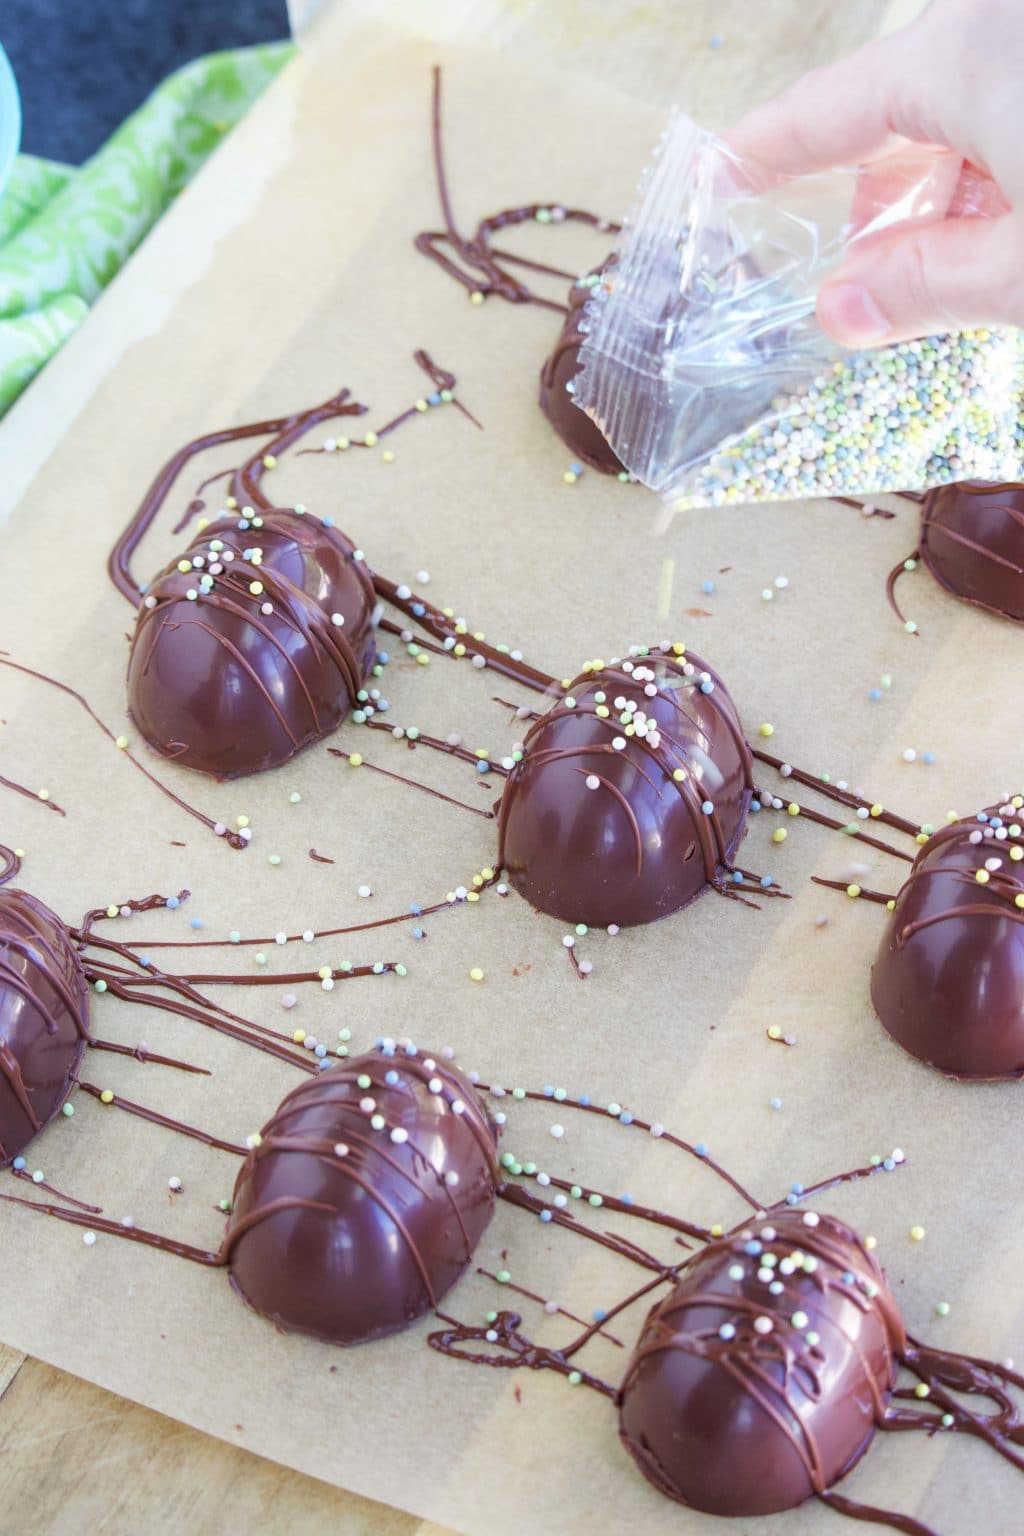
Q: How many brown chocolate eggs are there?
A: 8